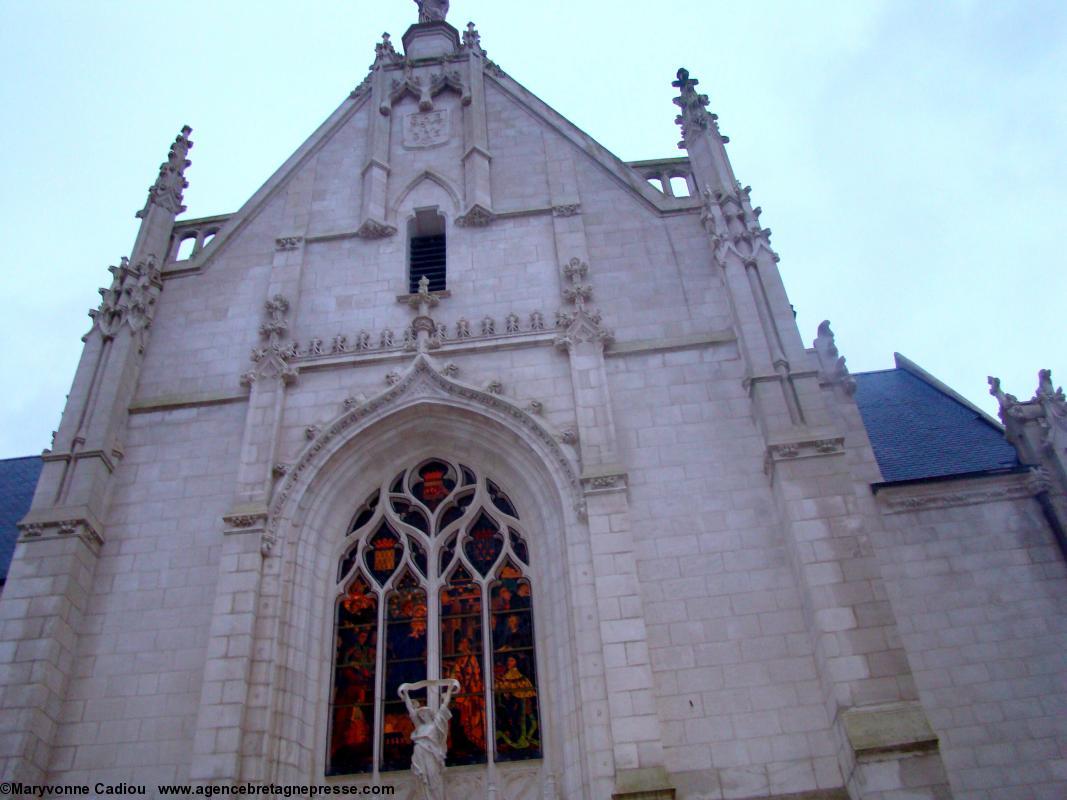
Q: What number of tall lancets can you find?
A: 4